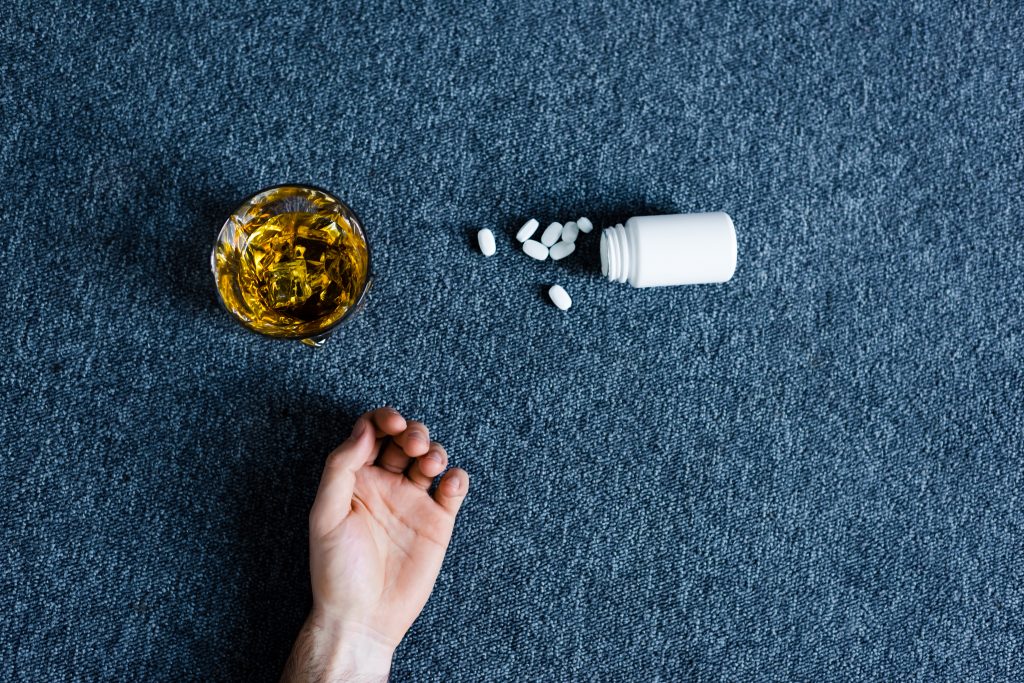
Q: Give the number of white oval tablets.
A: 8